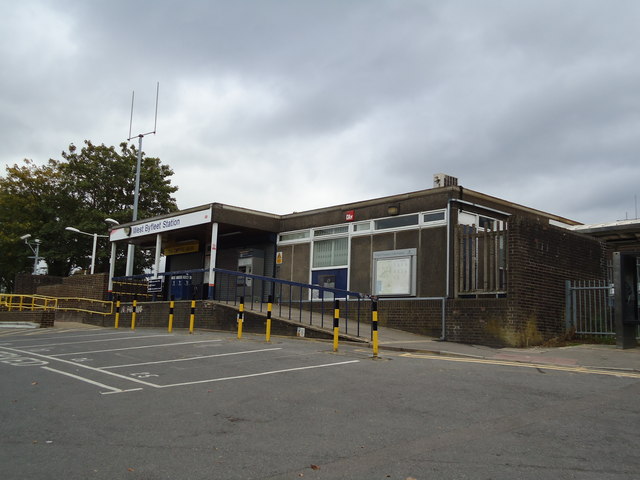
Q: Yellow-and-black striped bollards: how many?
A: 8